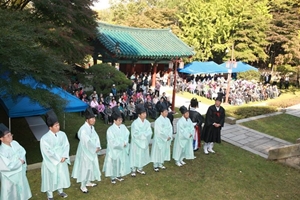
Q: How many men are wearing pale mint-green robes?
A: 7